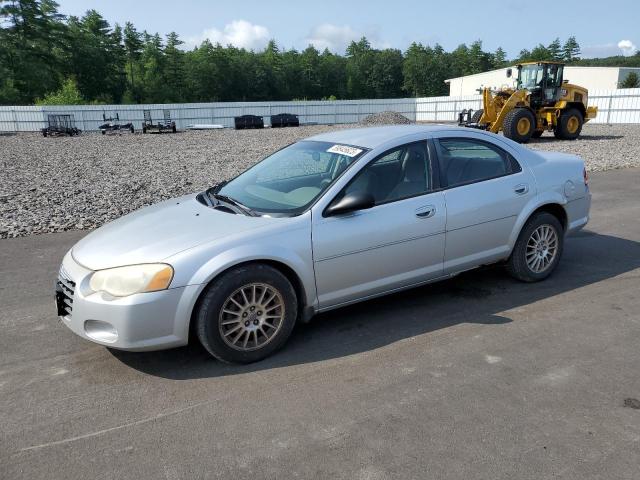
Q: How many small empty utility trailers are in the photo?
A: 3